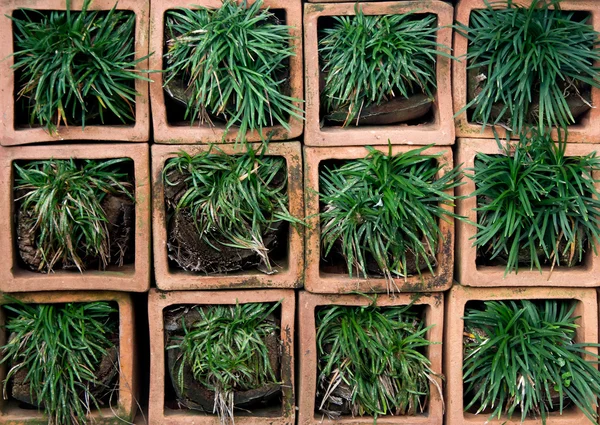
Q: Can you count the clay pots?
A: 12